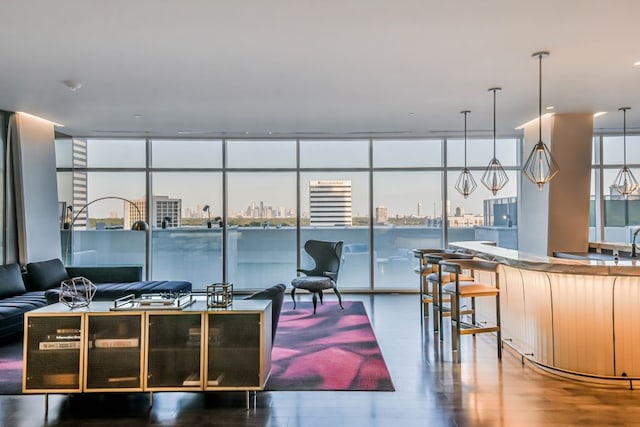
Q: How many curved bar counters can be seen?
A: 1